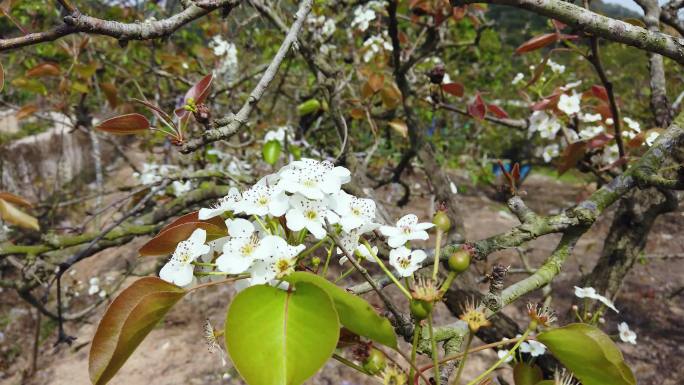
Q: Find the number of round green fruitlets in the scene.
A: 4